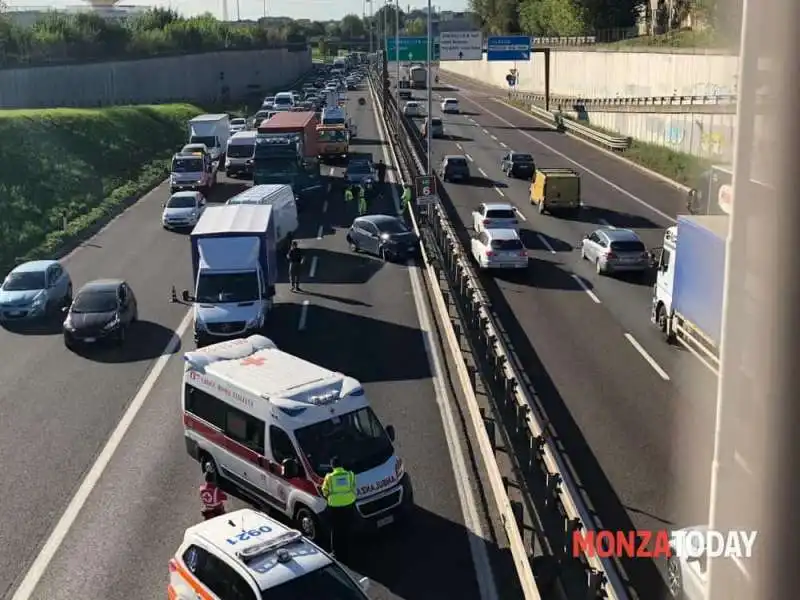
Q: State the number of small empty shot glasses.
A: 0